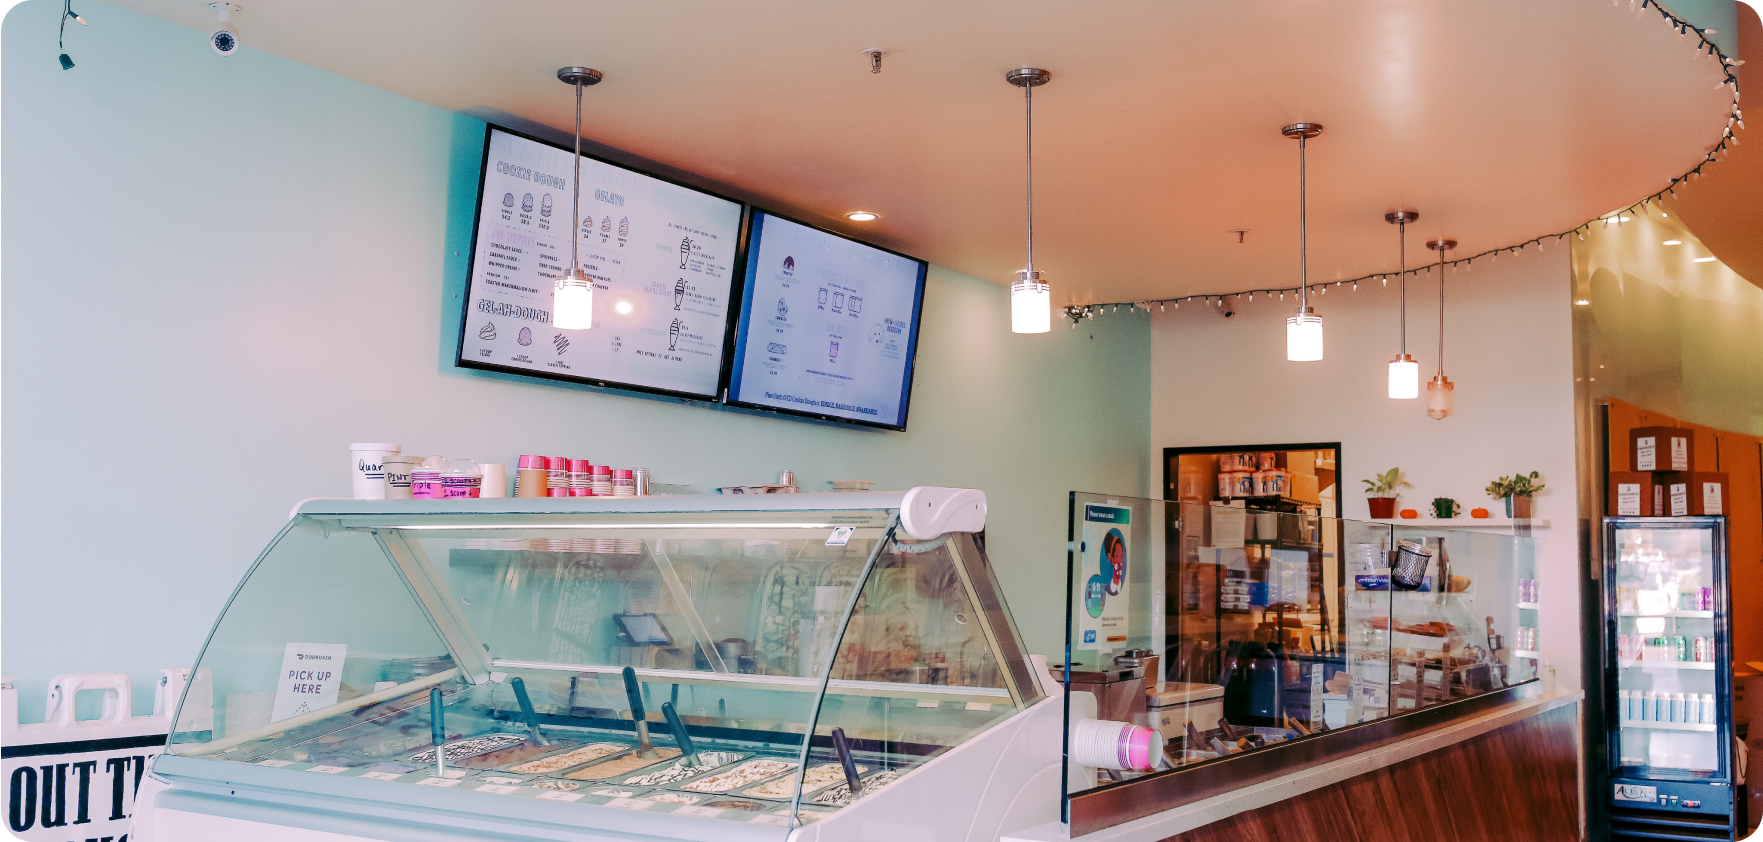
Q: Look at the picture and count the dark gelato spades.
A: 5